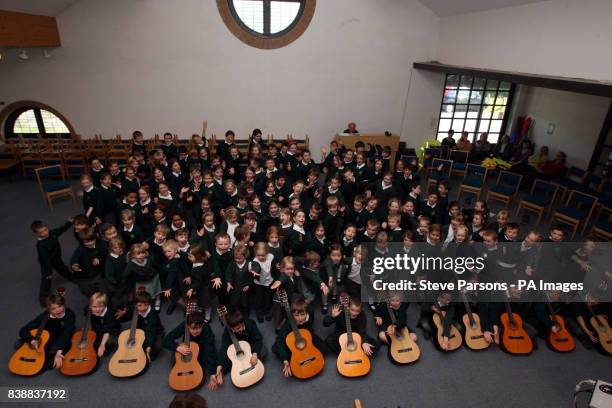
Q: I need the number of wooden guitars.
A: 13